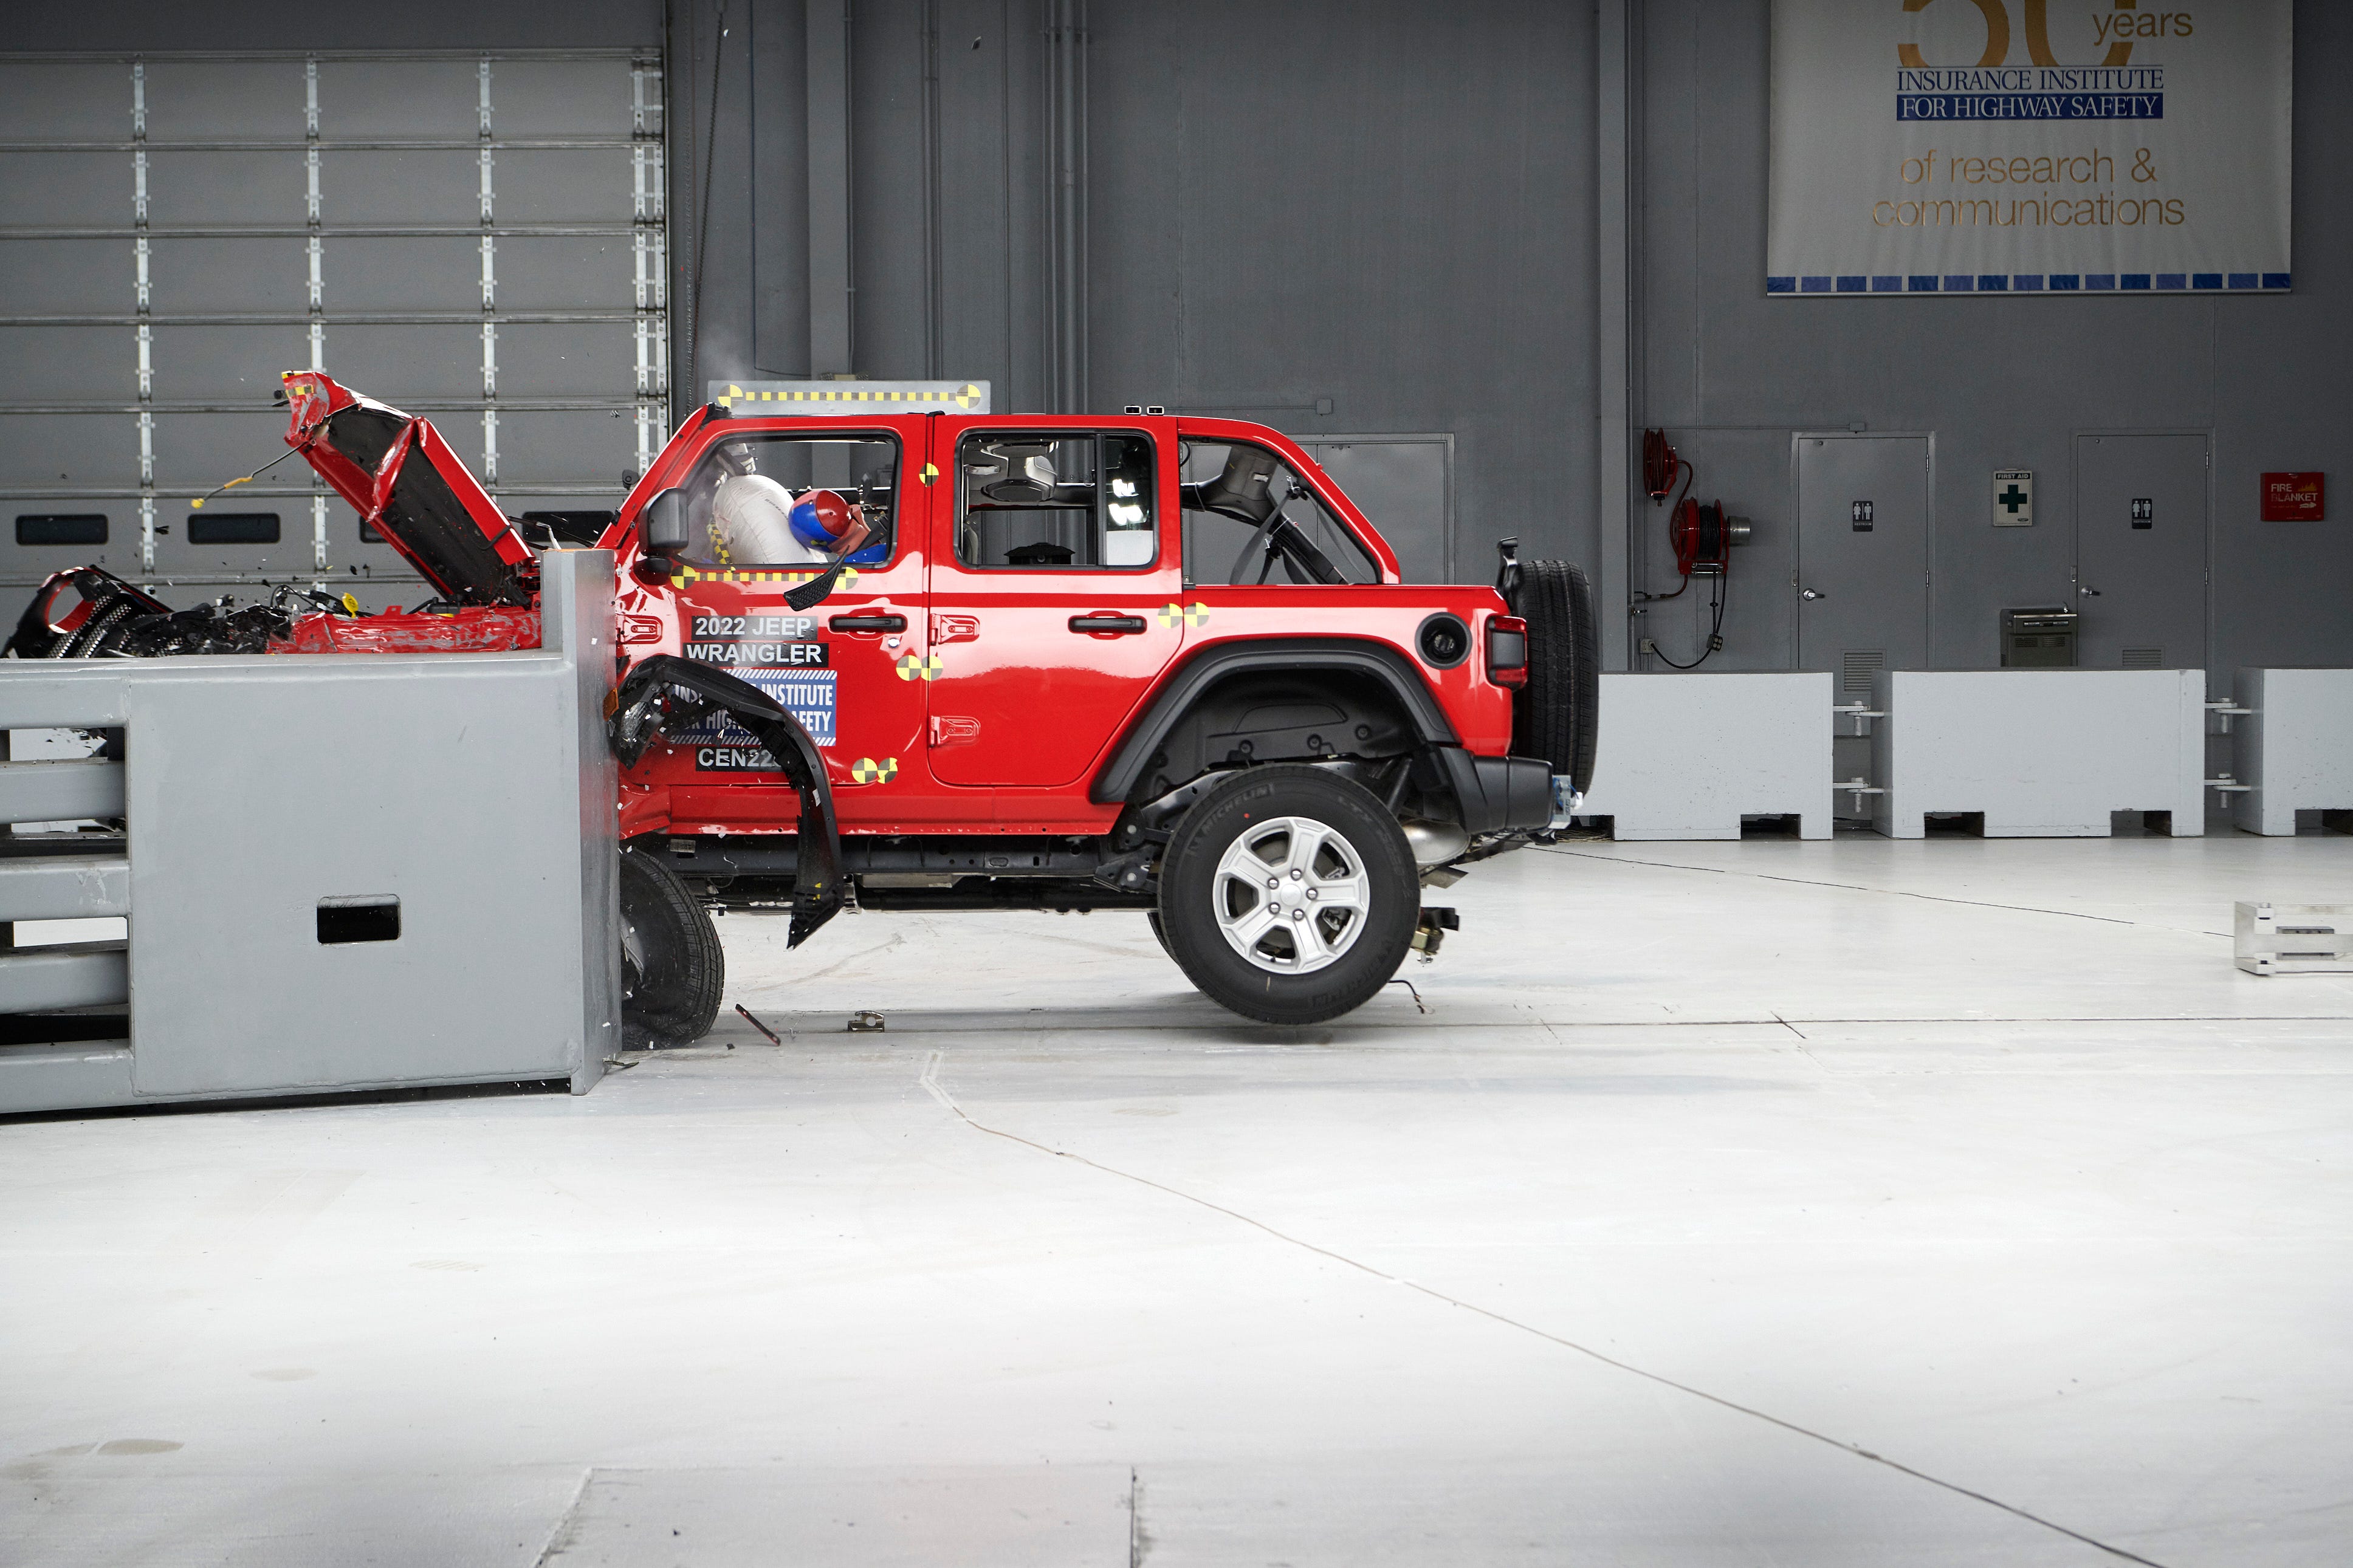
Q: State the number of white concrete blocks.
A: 3